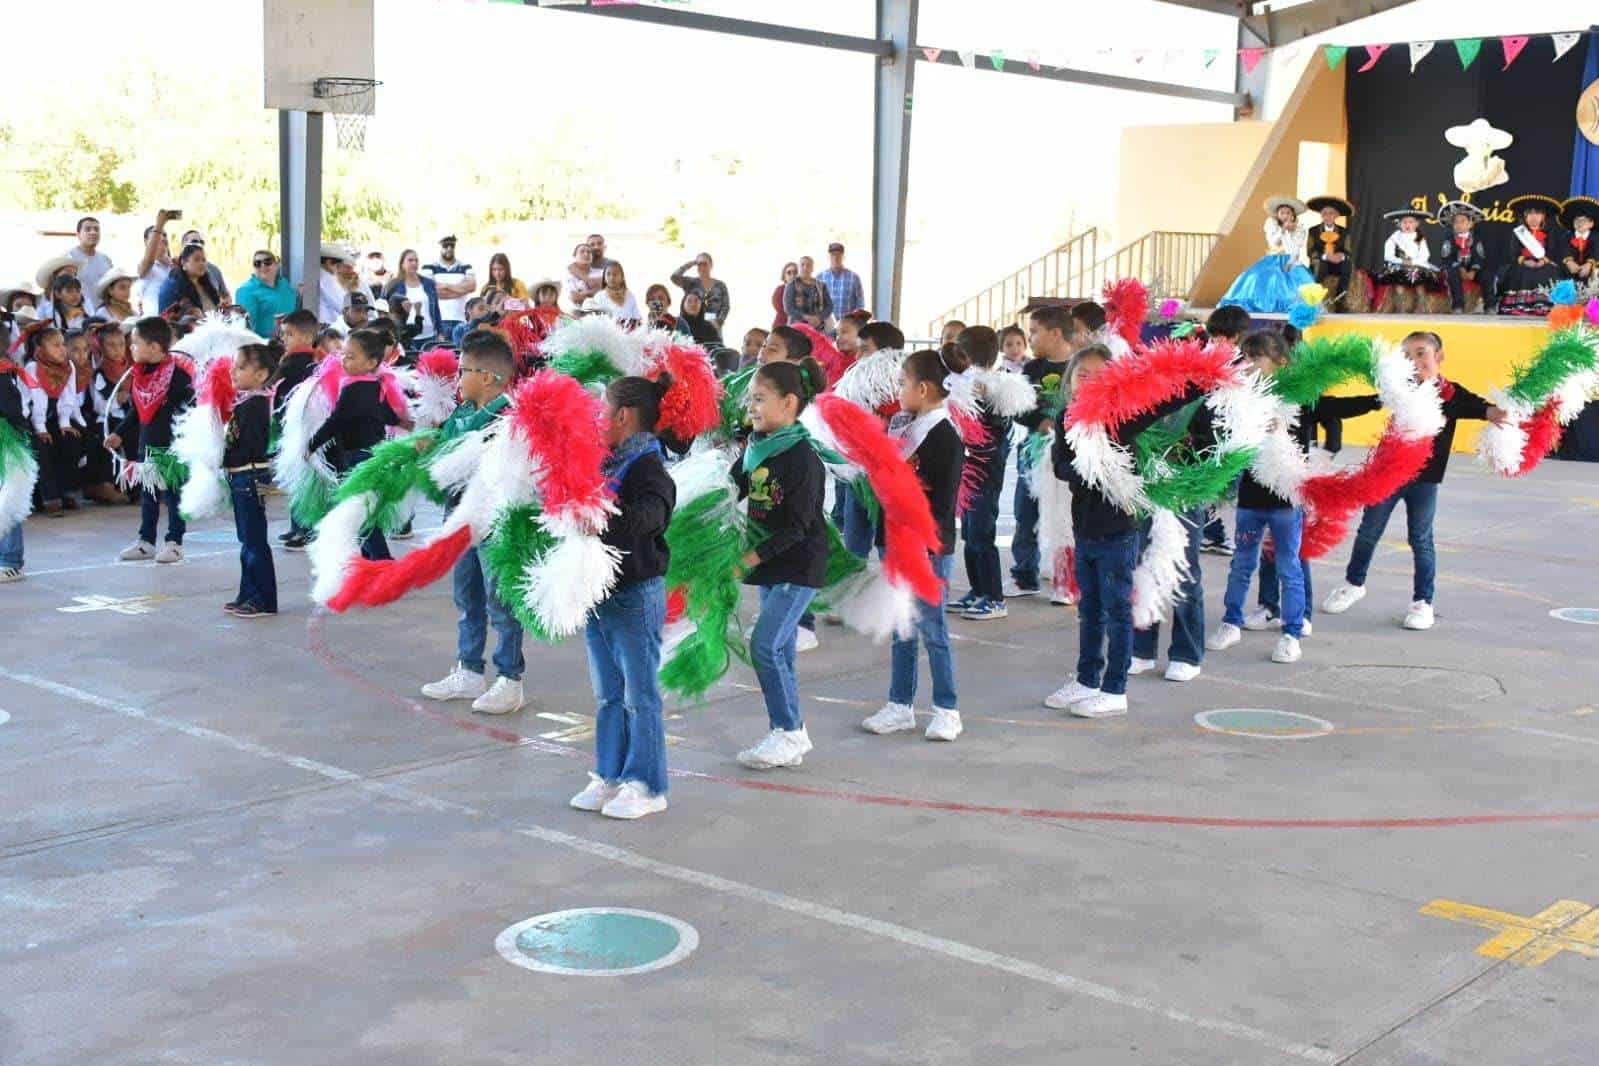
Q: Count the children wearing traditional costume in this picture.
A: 6